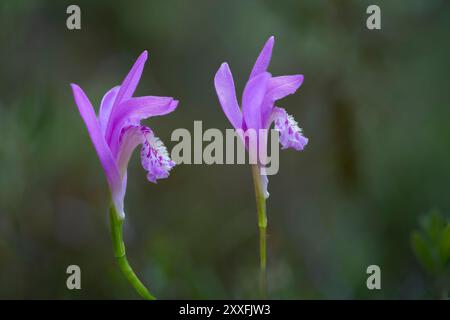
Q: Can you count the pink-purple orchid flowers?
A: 2